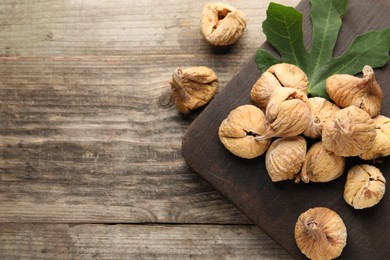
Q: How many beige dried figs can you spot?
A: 13